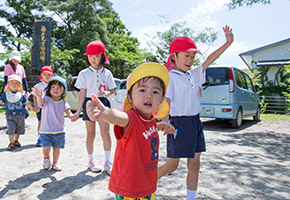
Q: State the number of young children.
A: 6